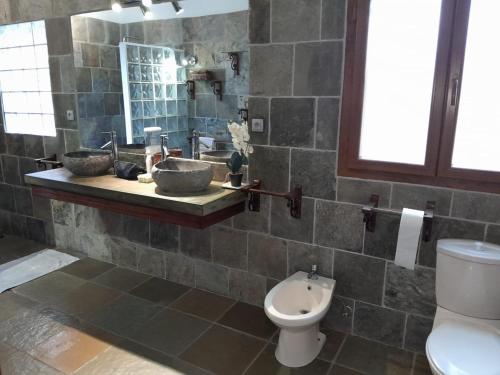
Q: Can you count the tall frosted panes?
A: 2